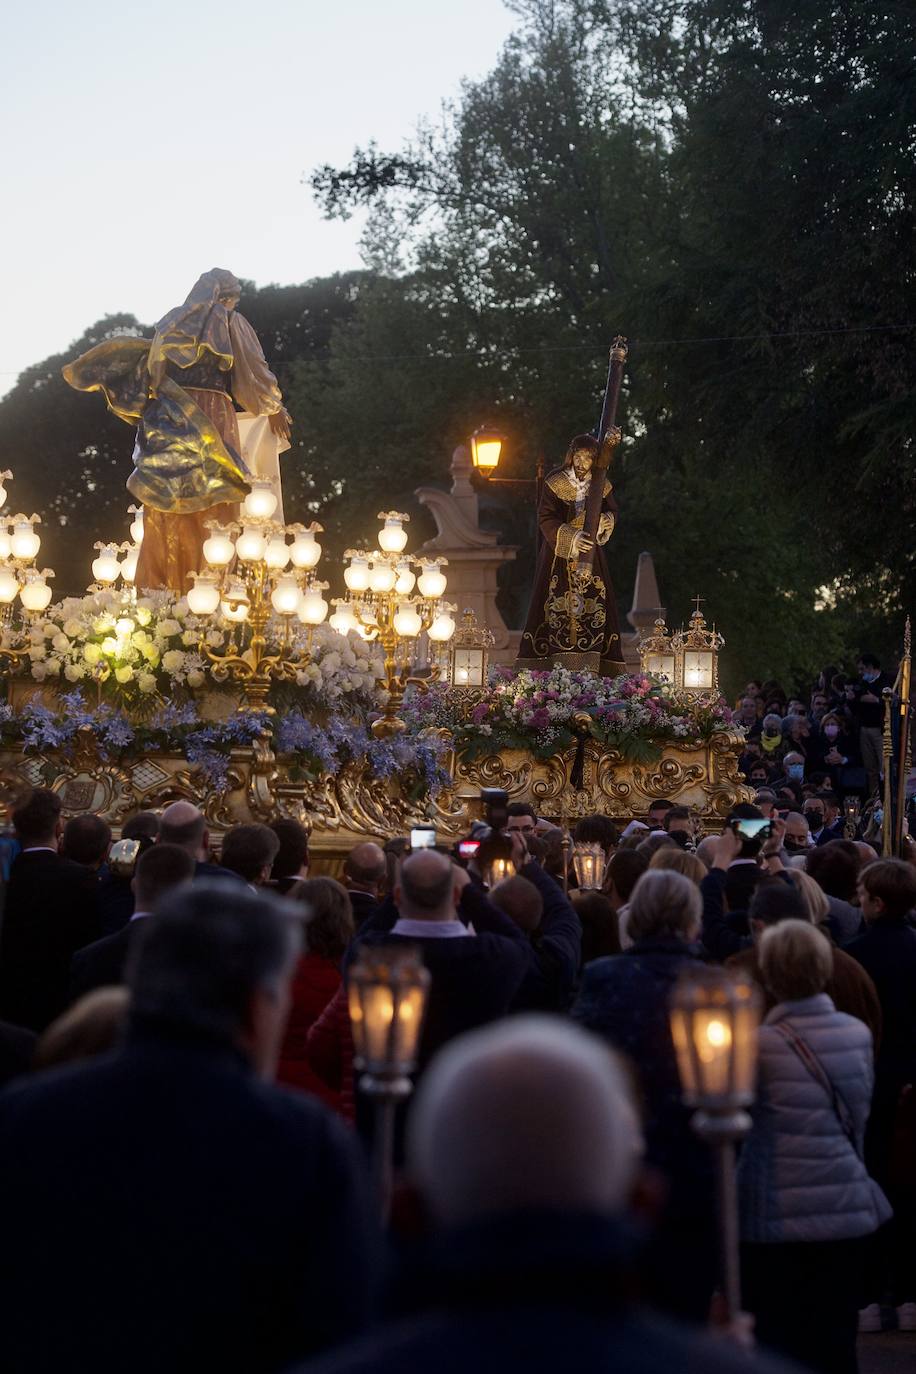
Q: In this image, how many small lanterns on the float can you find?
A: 3